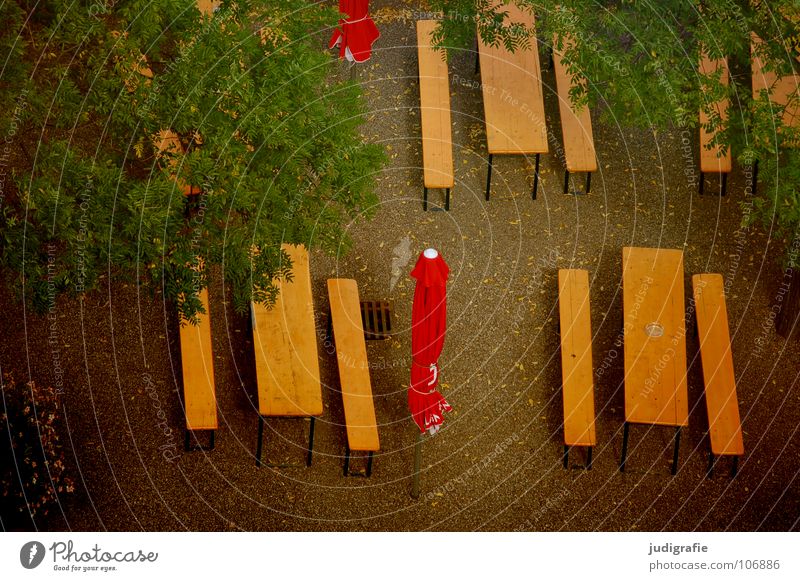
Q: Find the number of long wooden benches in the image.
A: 7